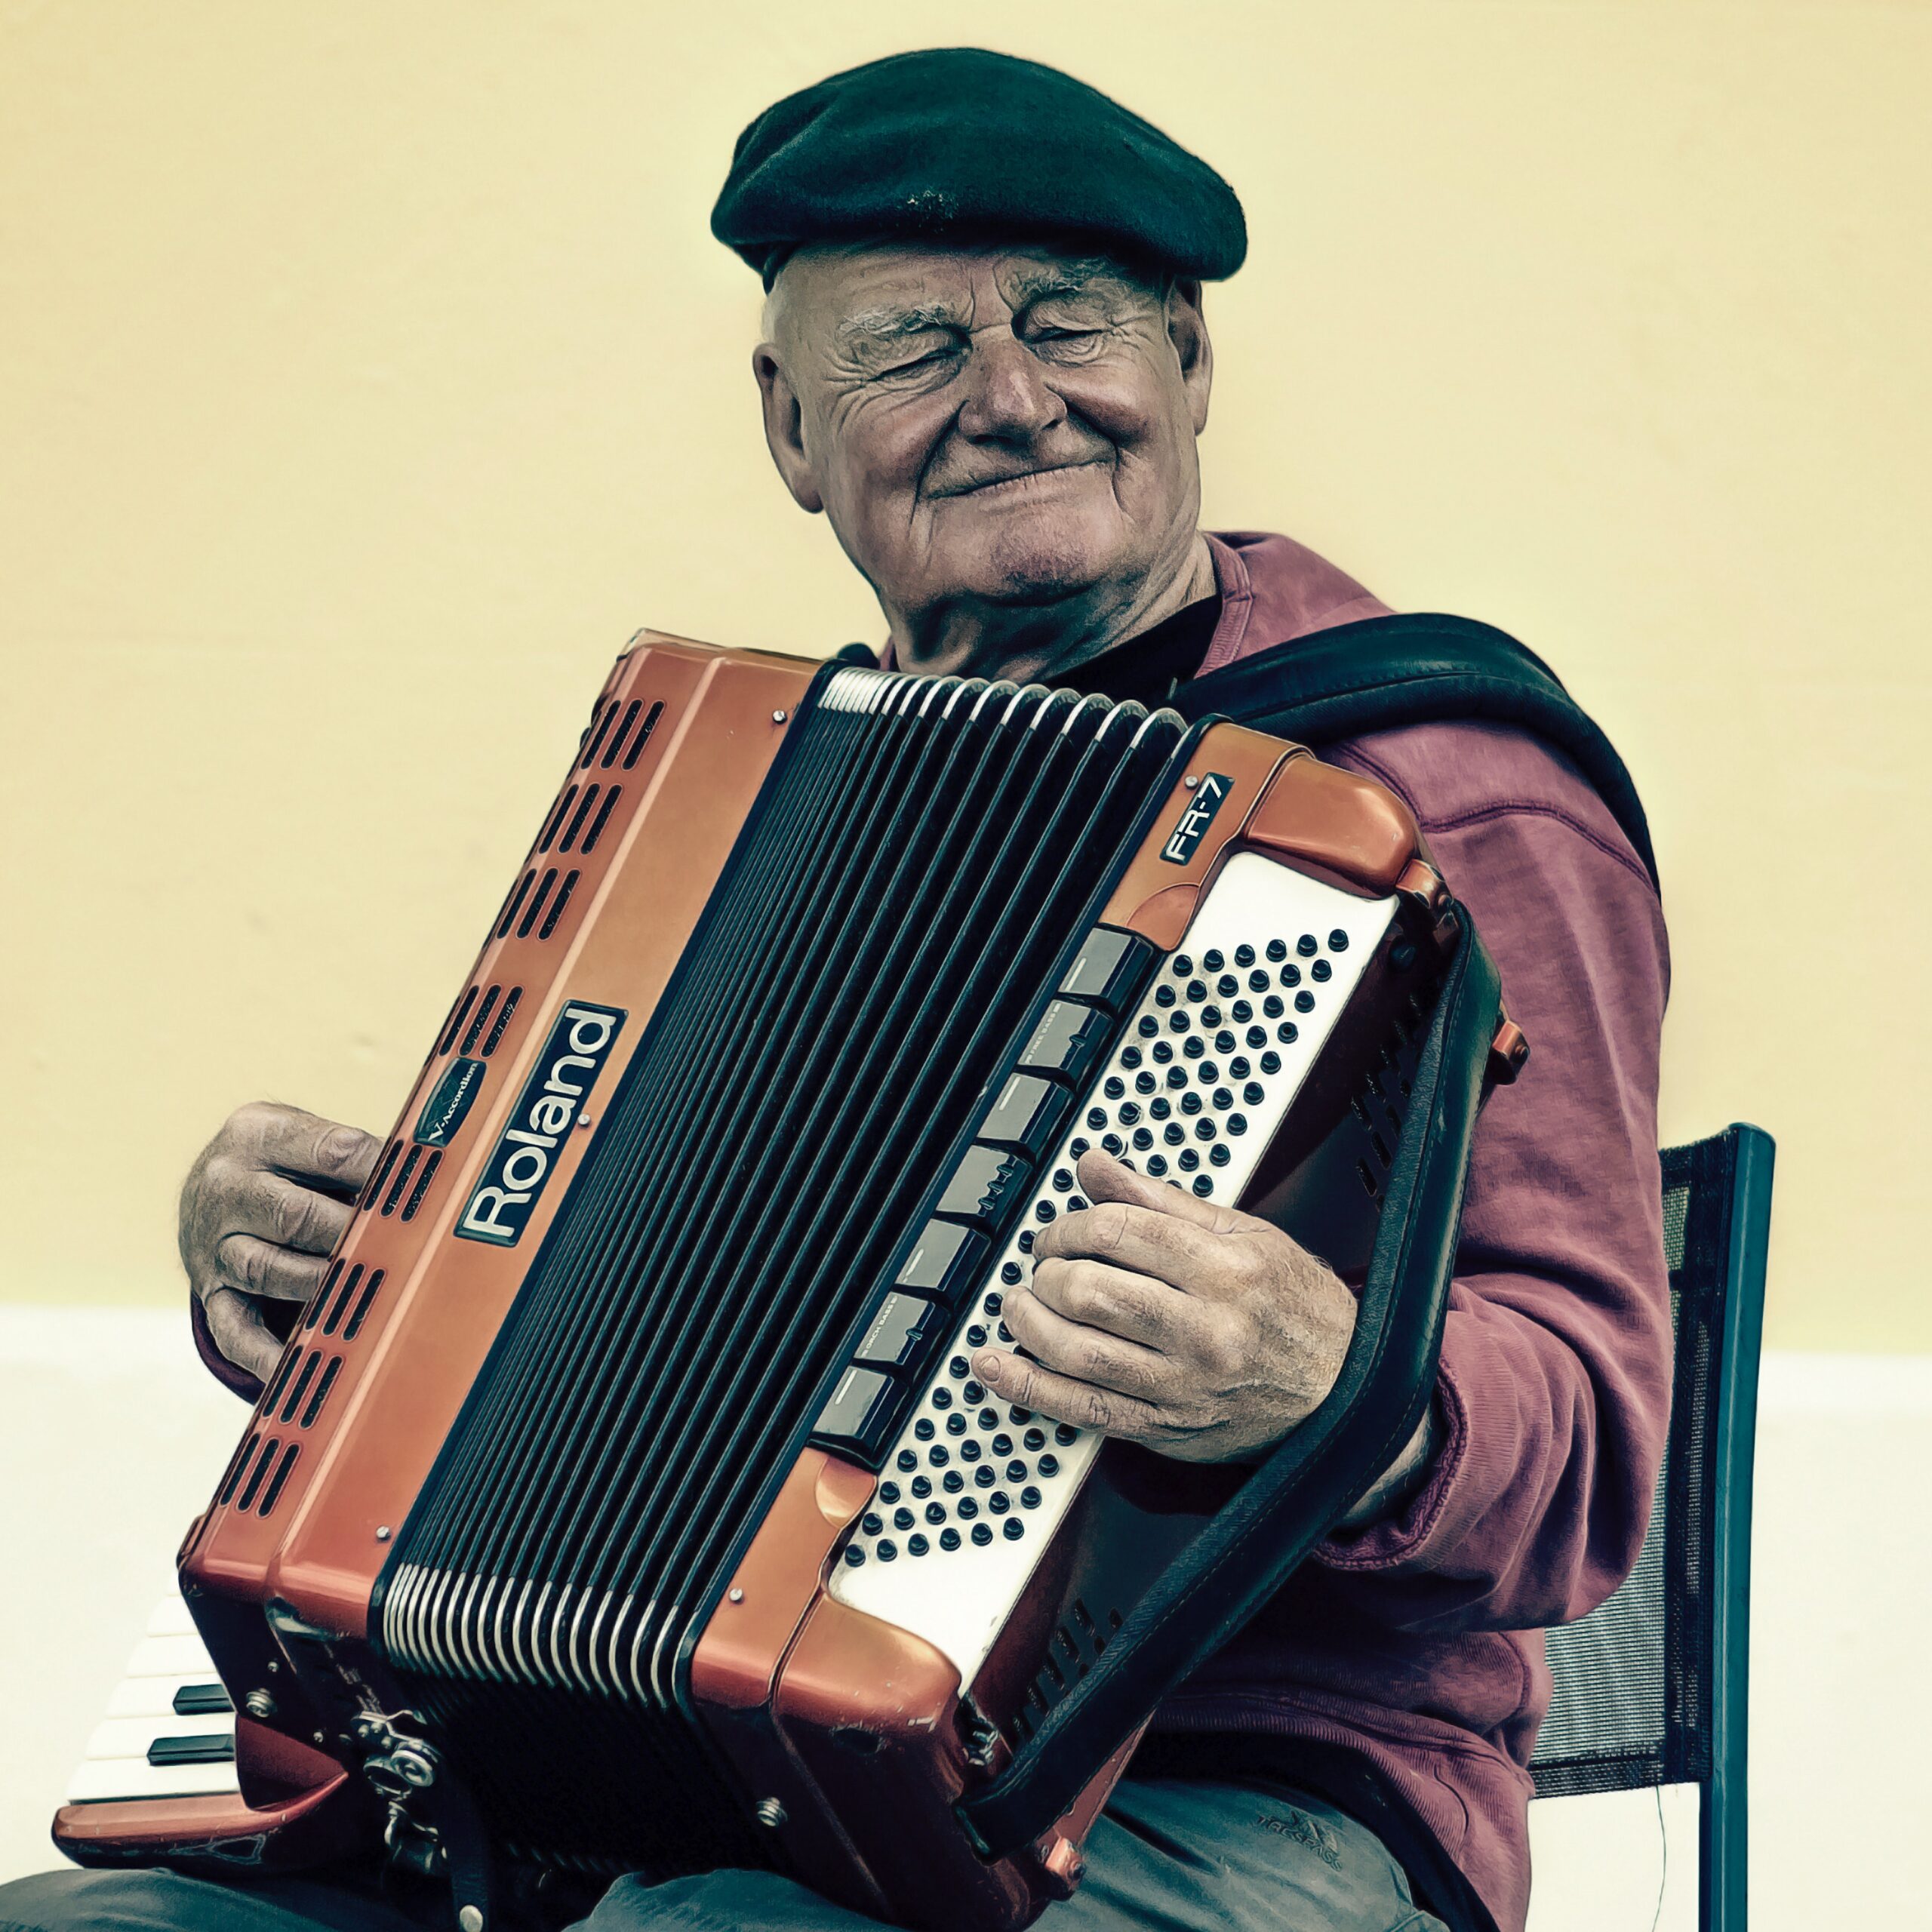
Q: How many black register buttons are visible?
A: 7